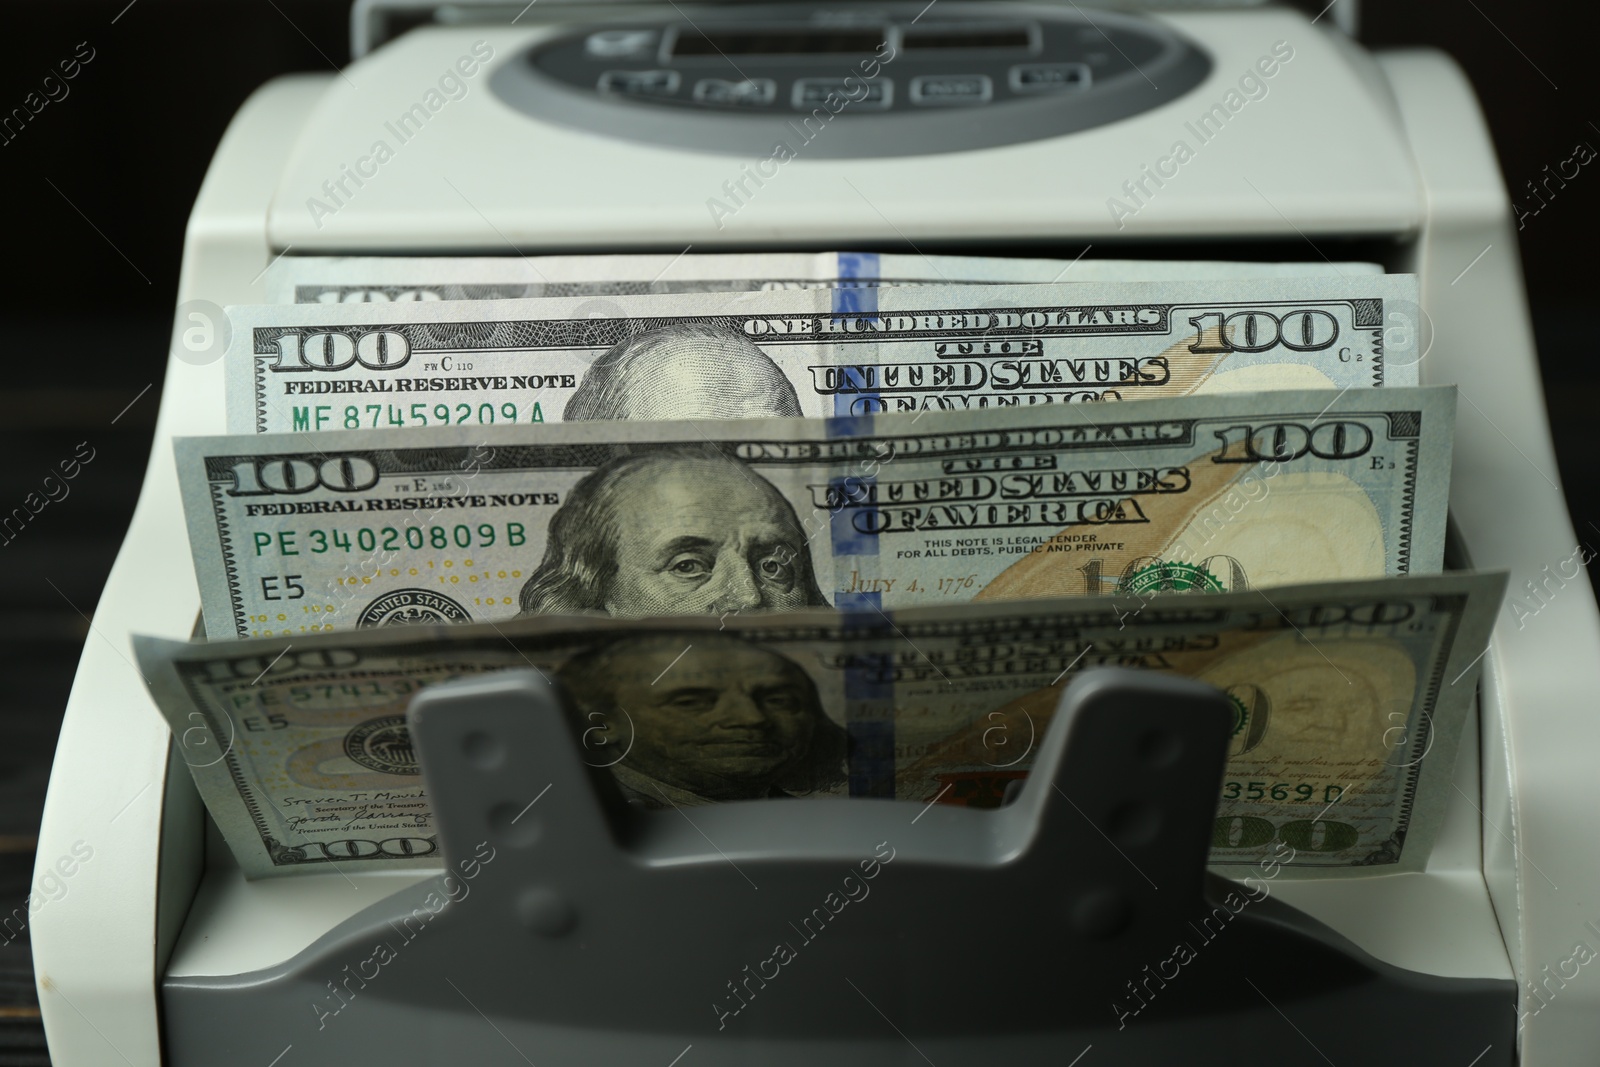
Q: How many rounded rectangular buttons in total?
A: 5